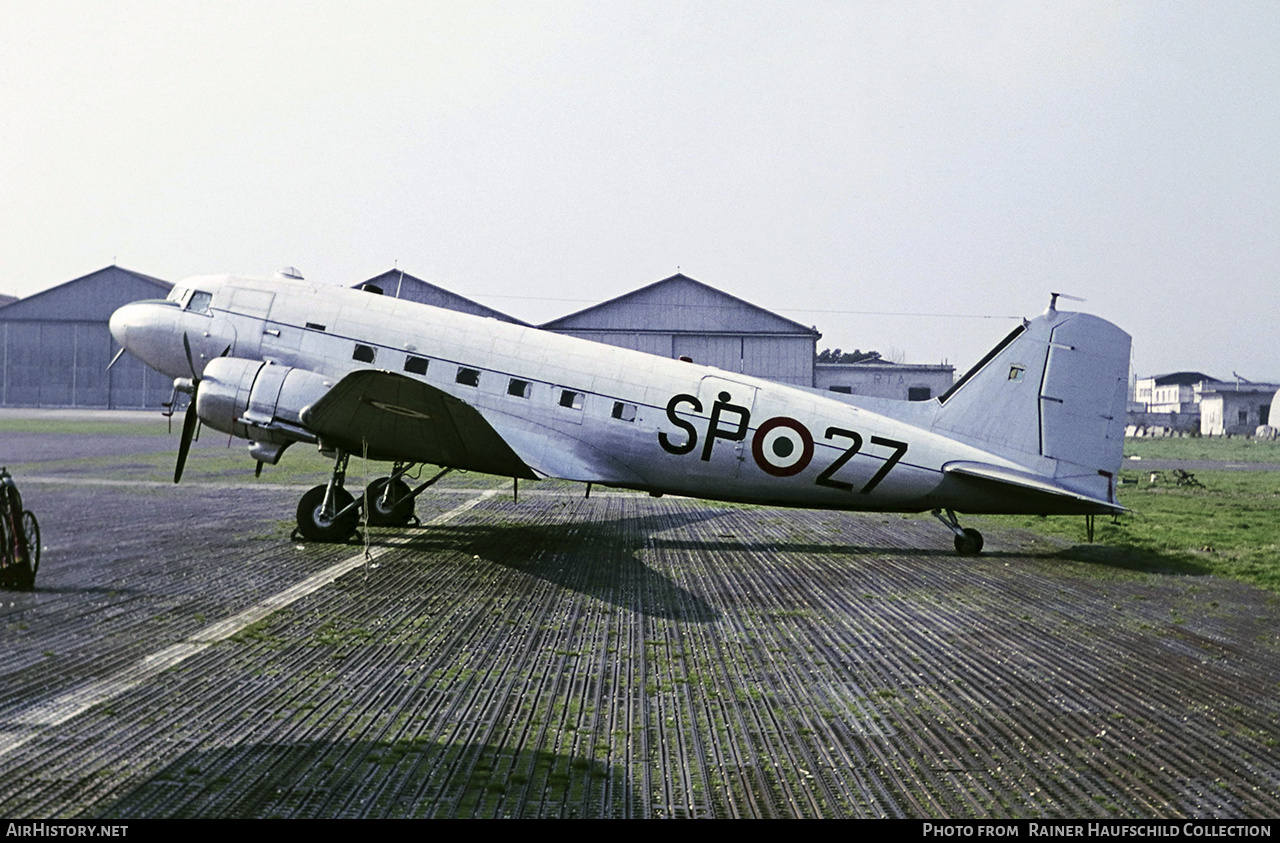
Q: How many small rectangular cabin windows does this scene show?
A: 6